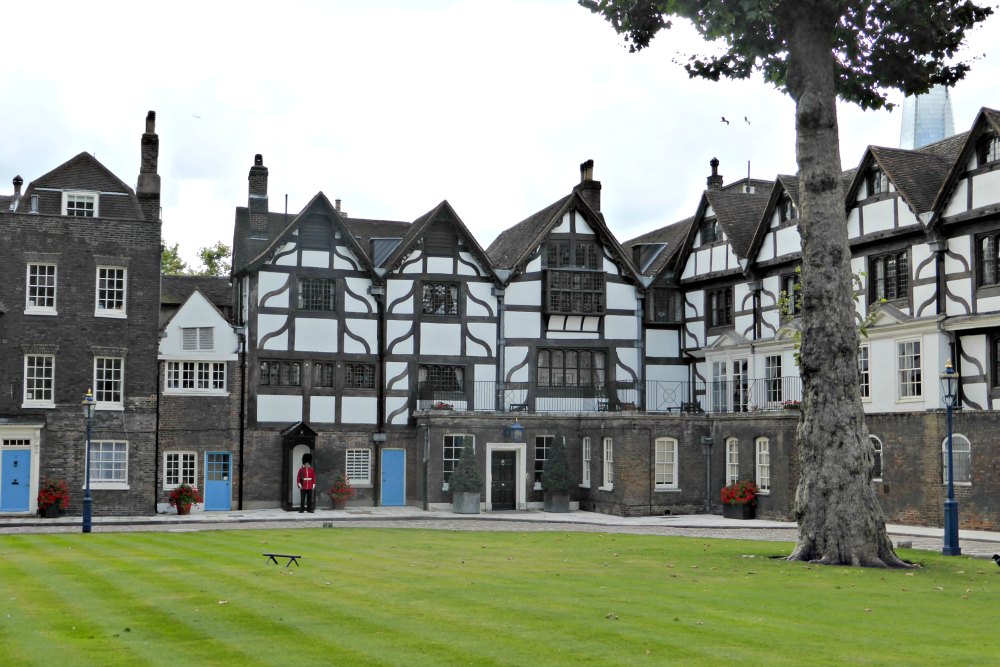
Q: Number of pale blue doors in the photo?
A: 3